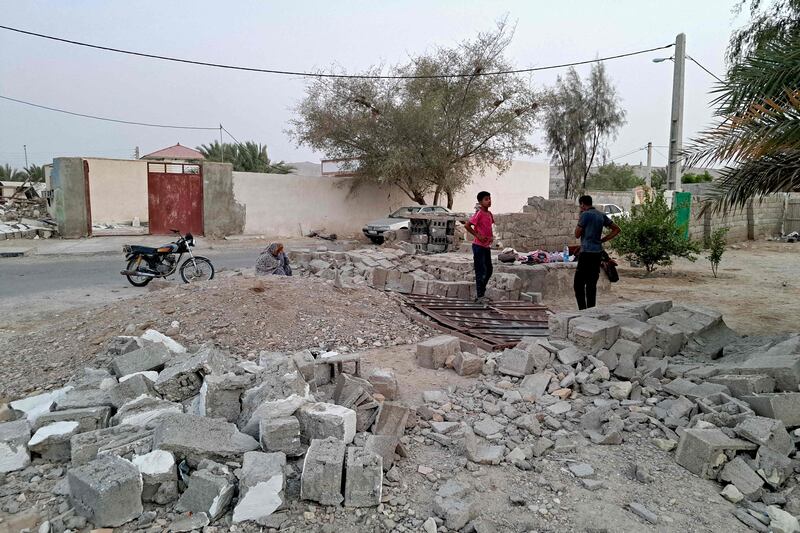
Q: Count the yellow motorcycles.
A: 0